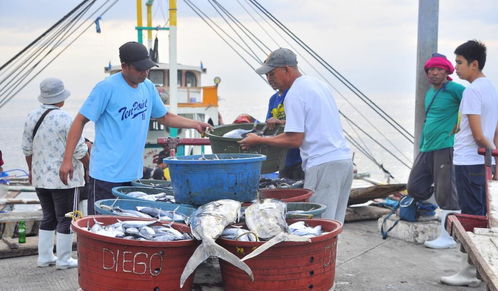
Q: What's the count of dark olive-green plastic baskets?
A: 1